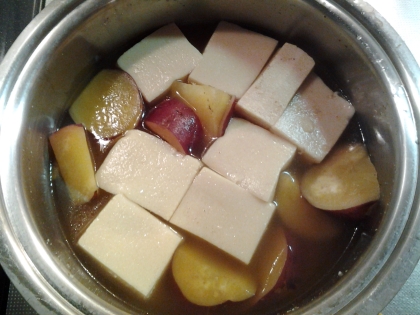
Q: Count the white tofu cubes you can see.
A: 8